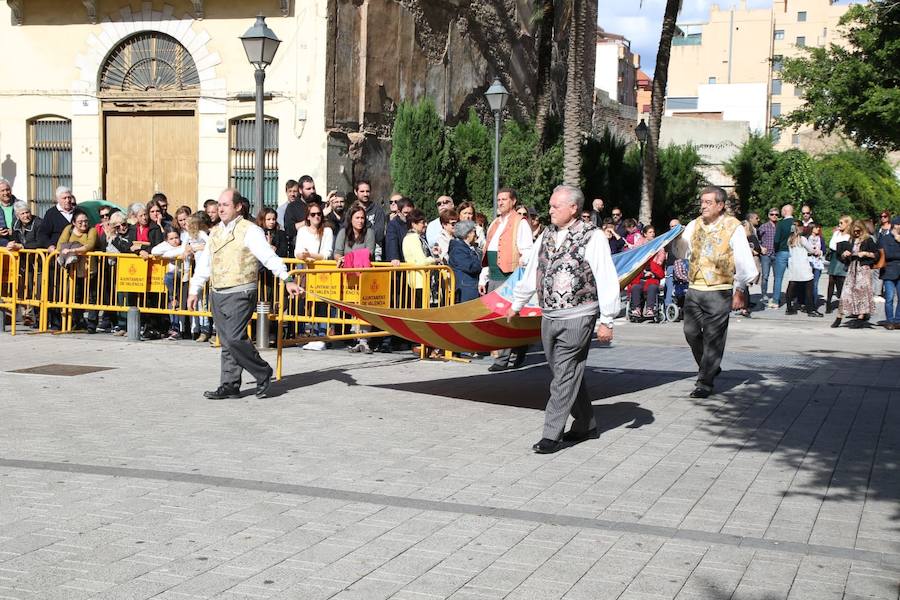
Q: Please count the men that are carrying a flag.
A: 4